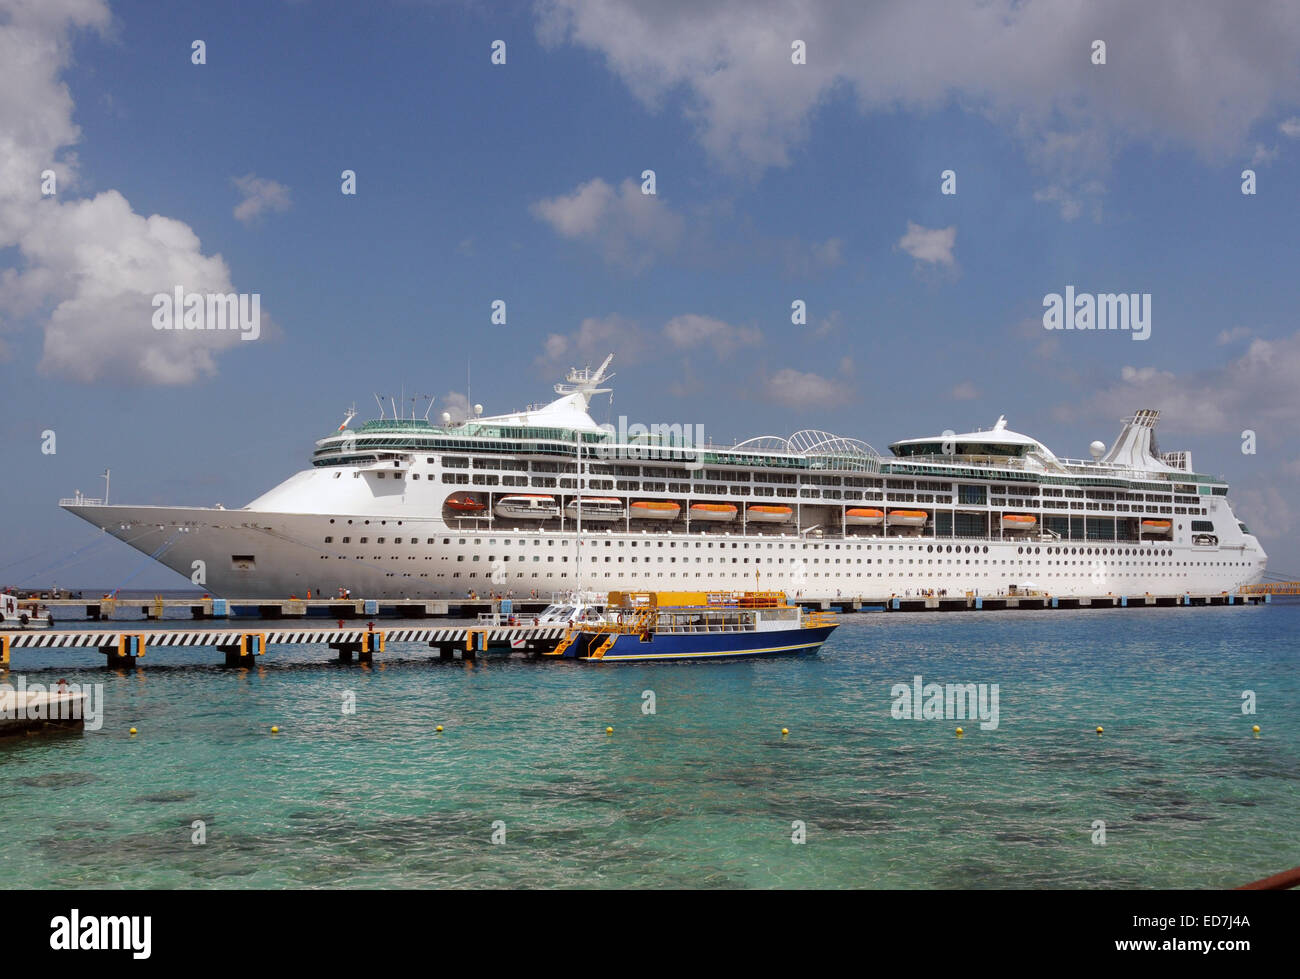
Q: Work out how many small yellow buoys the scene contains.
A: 8